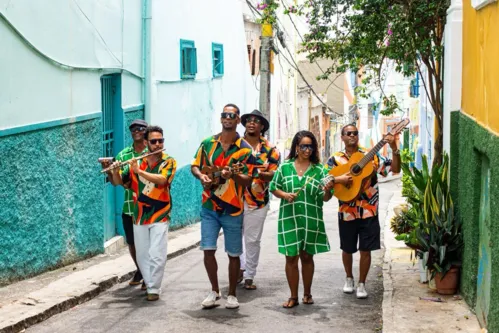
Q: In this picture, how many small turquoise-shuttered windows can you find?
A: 2